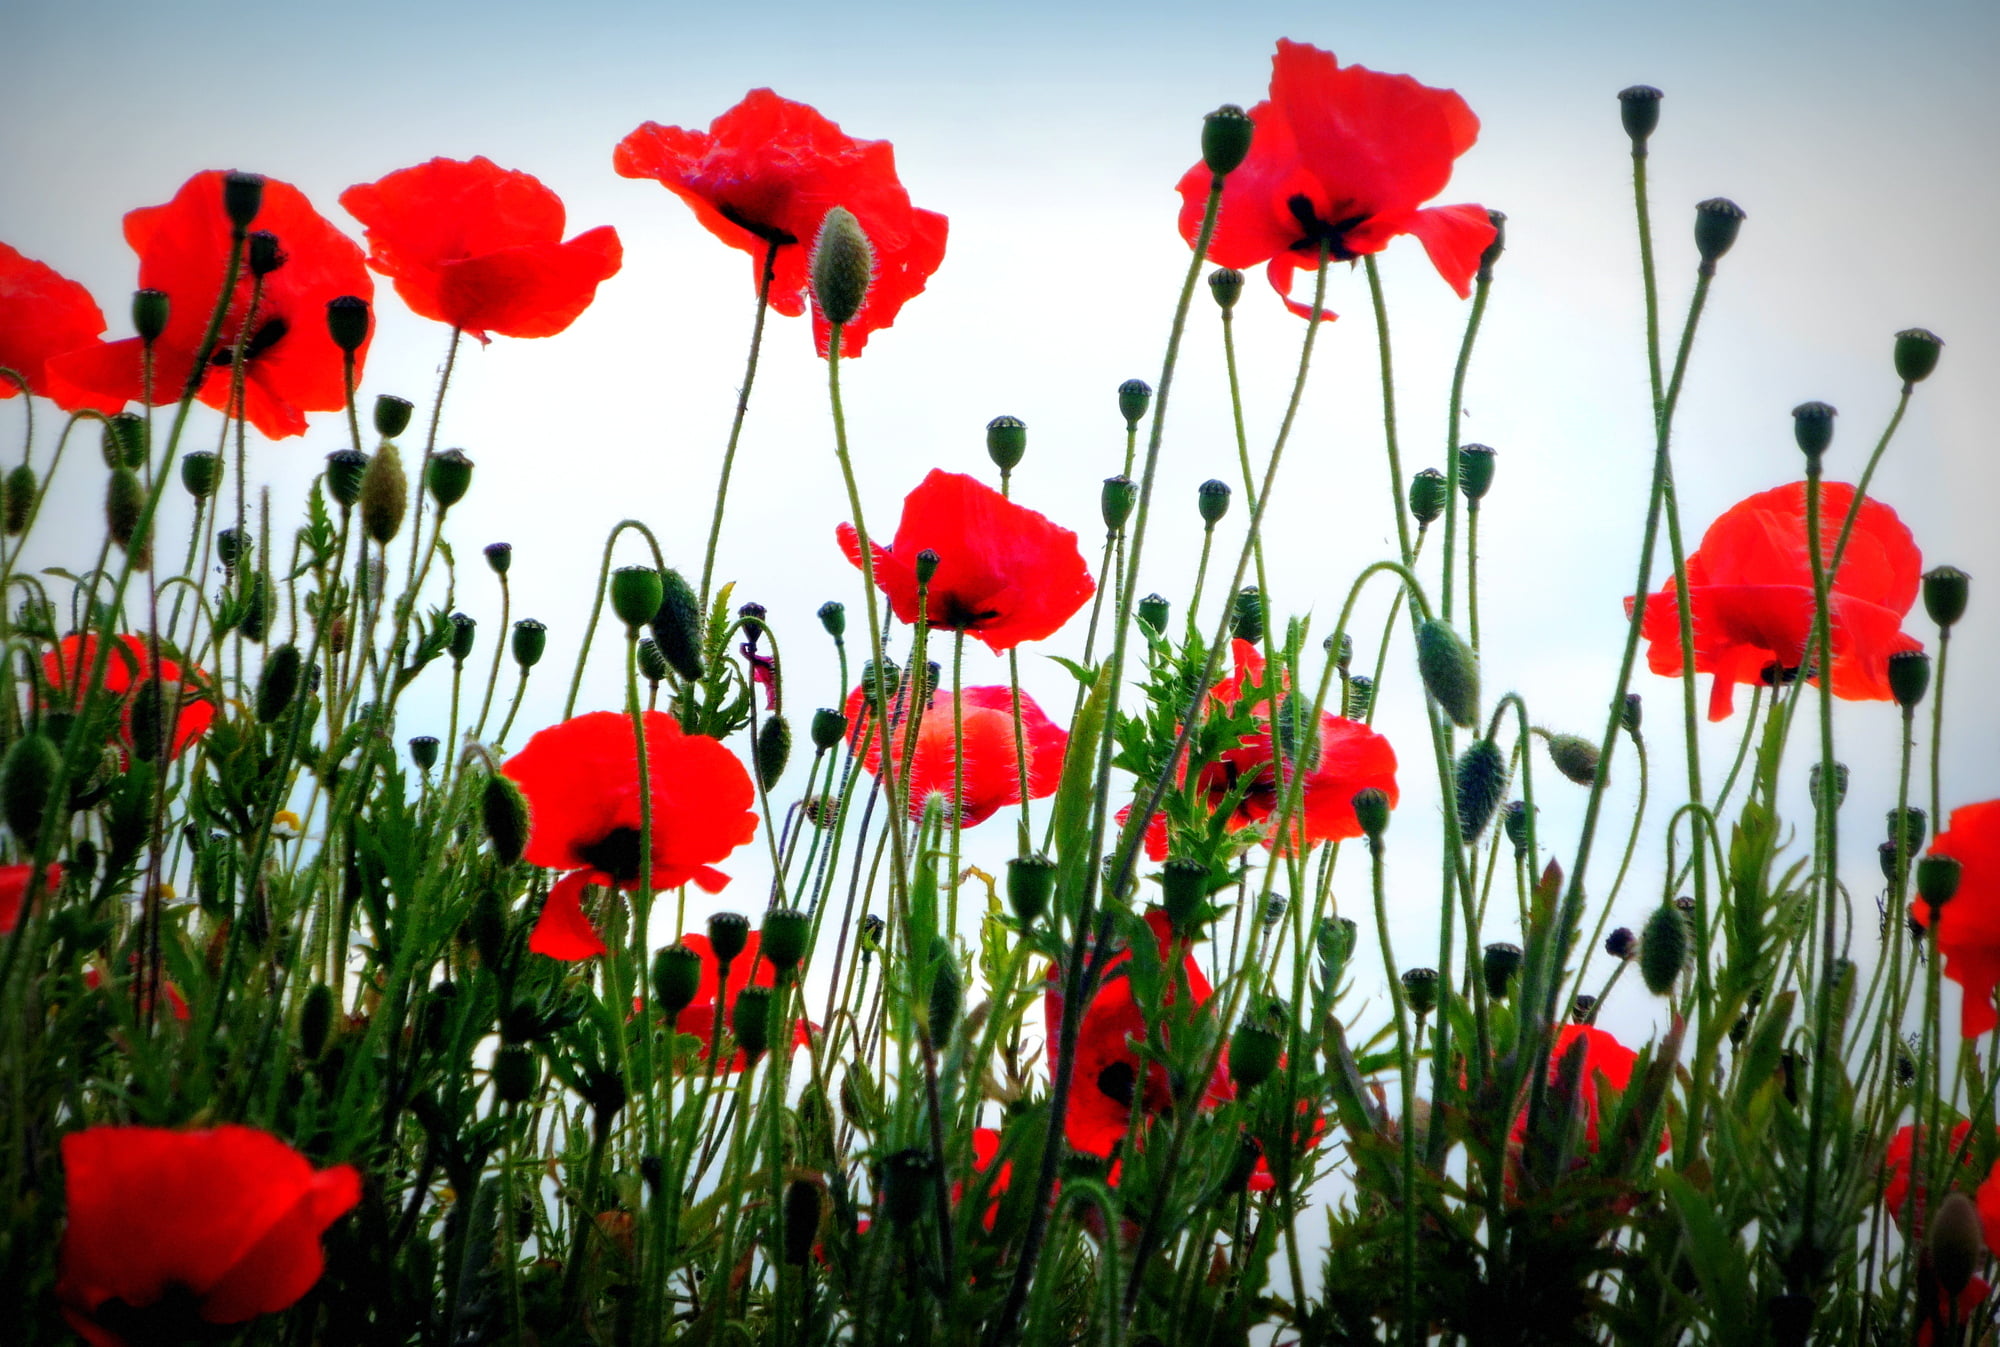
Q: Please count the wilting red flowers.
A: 1